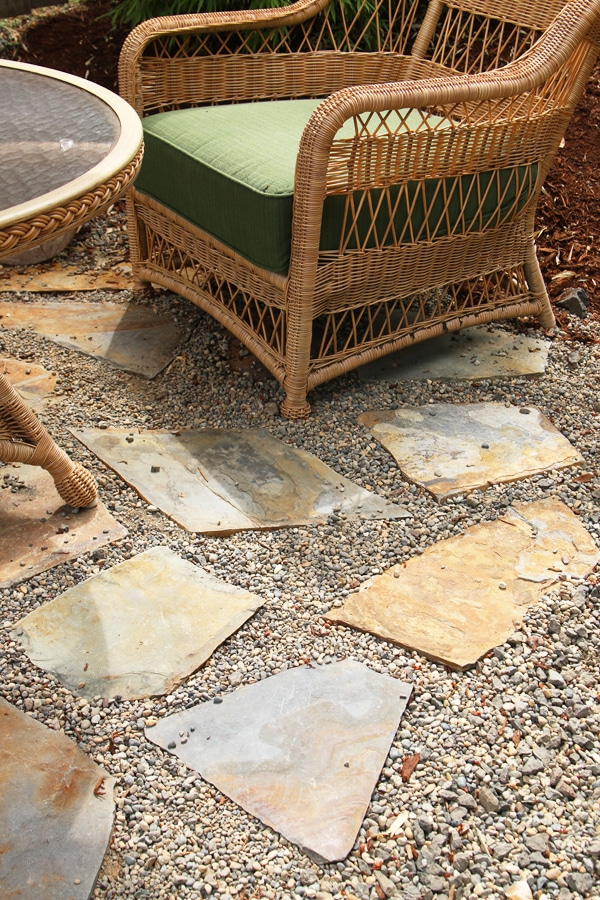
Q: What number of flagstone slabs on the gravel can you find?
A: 11